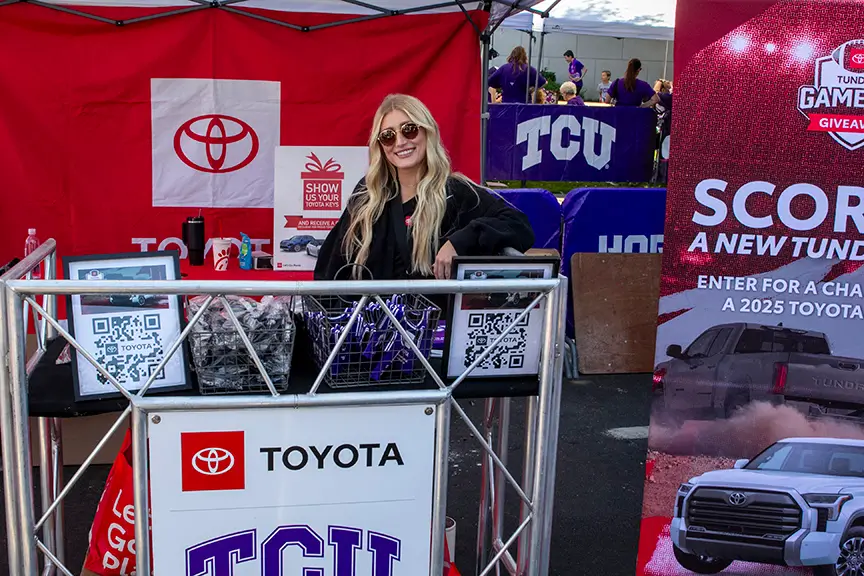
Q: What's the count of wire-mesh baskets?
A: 2